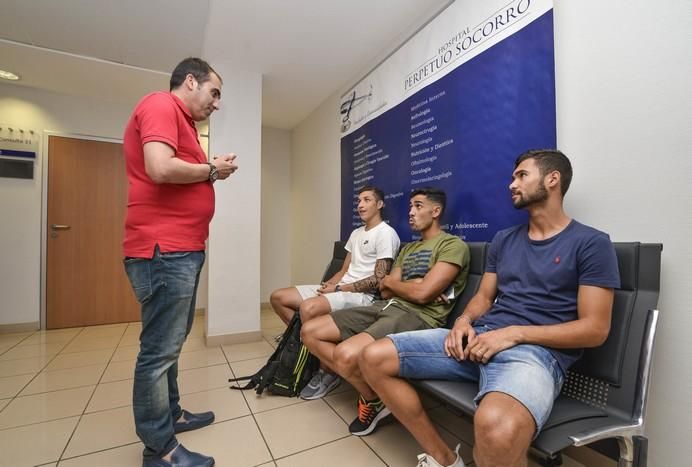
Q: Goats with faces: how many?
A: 0